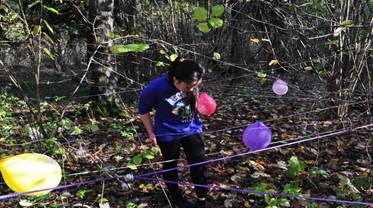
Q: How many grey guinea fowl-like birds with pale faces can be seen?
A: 0